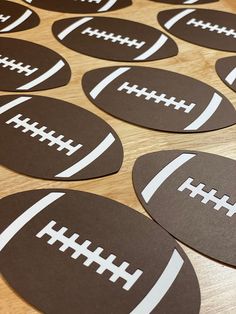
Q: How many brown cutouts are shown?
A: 11